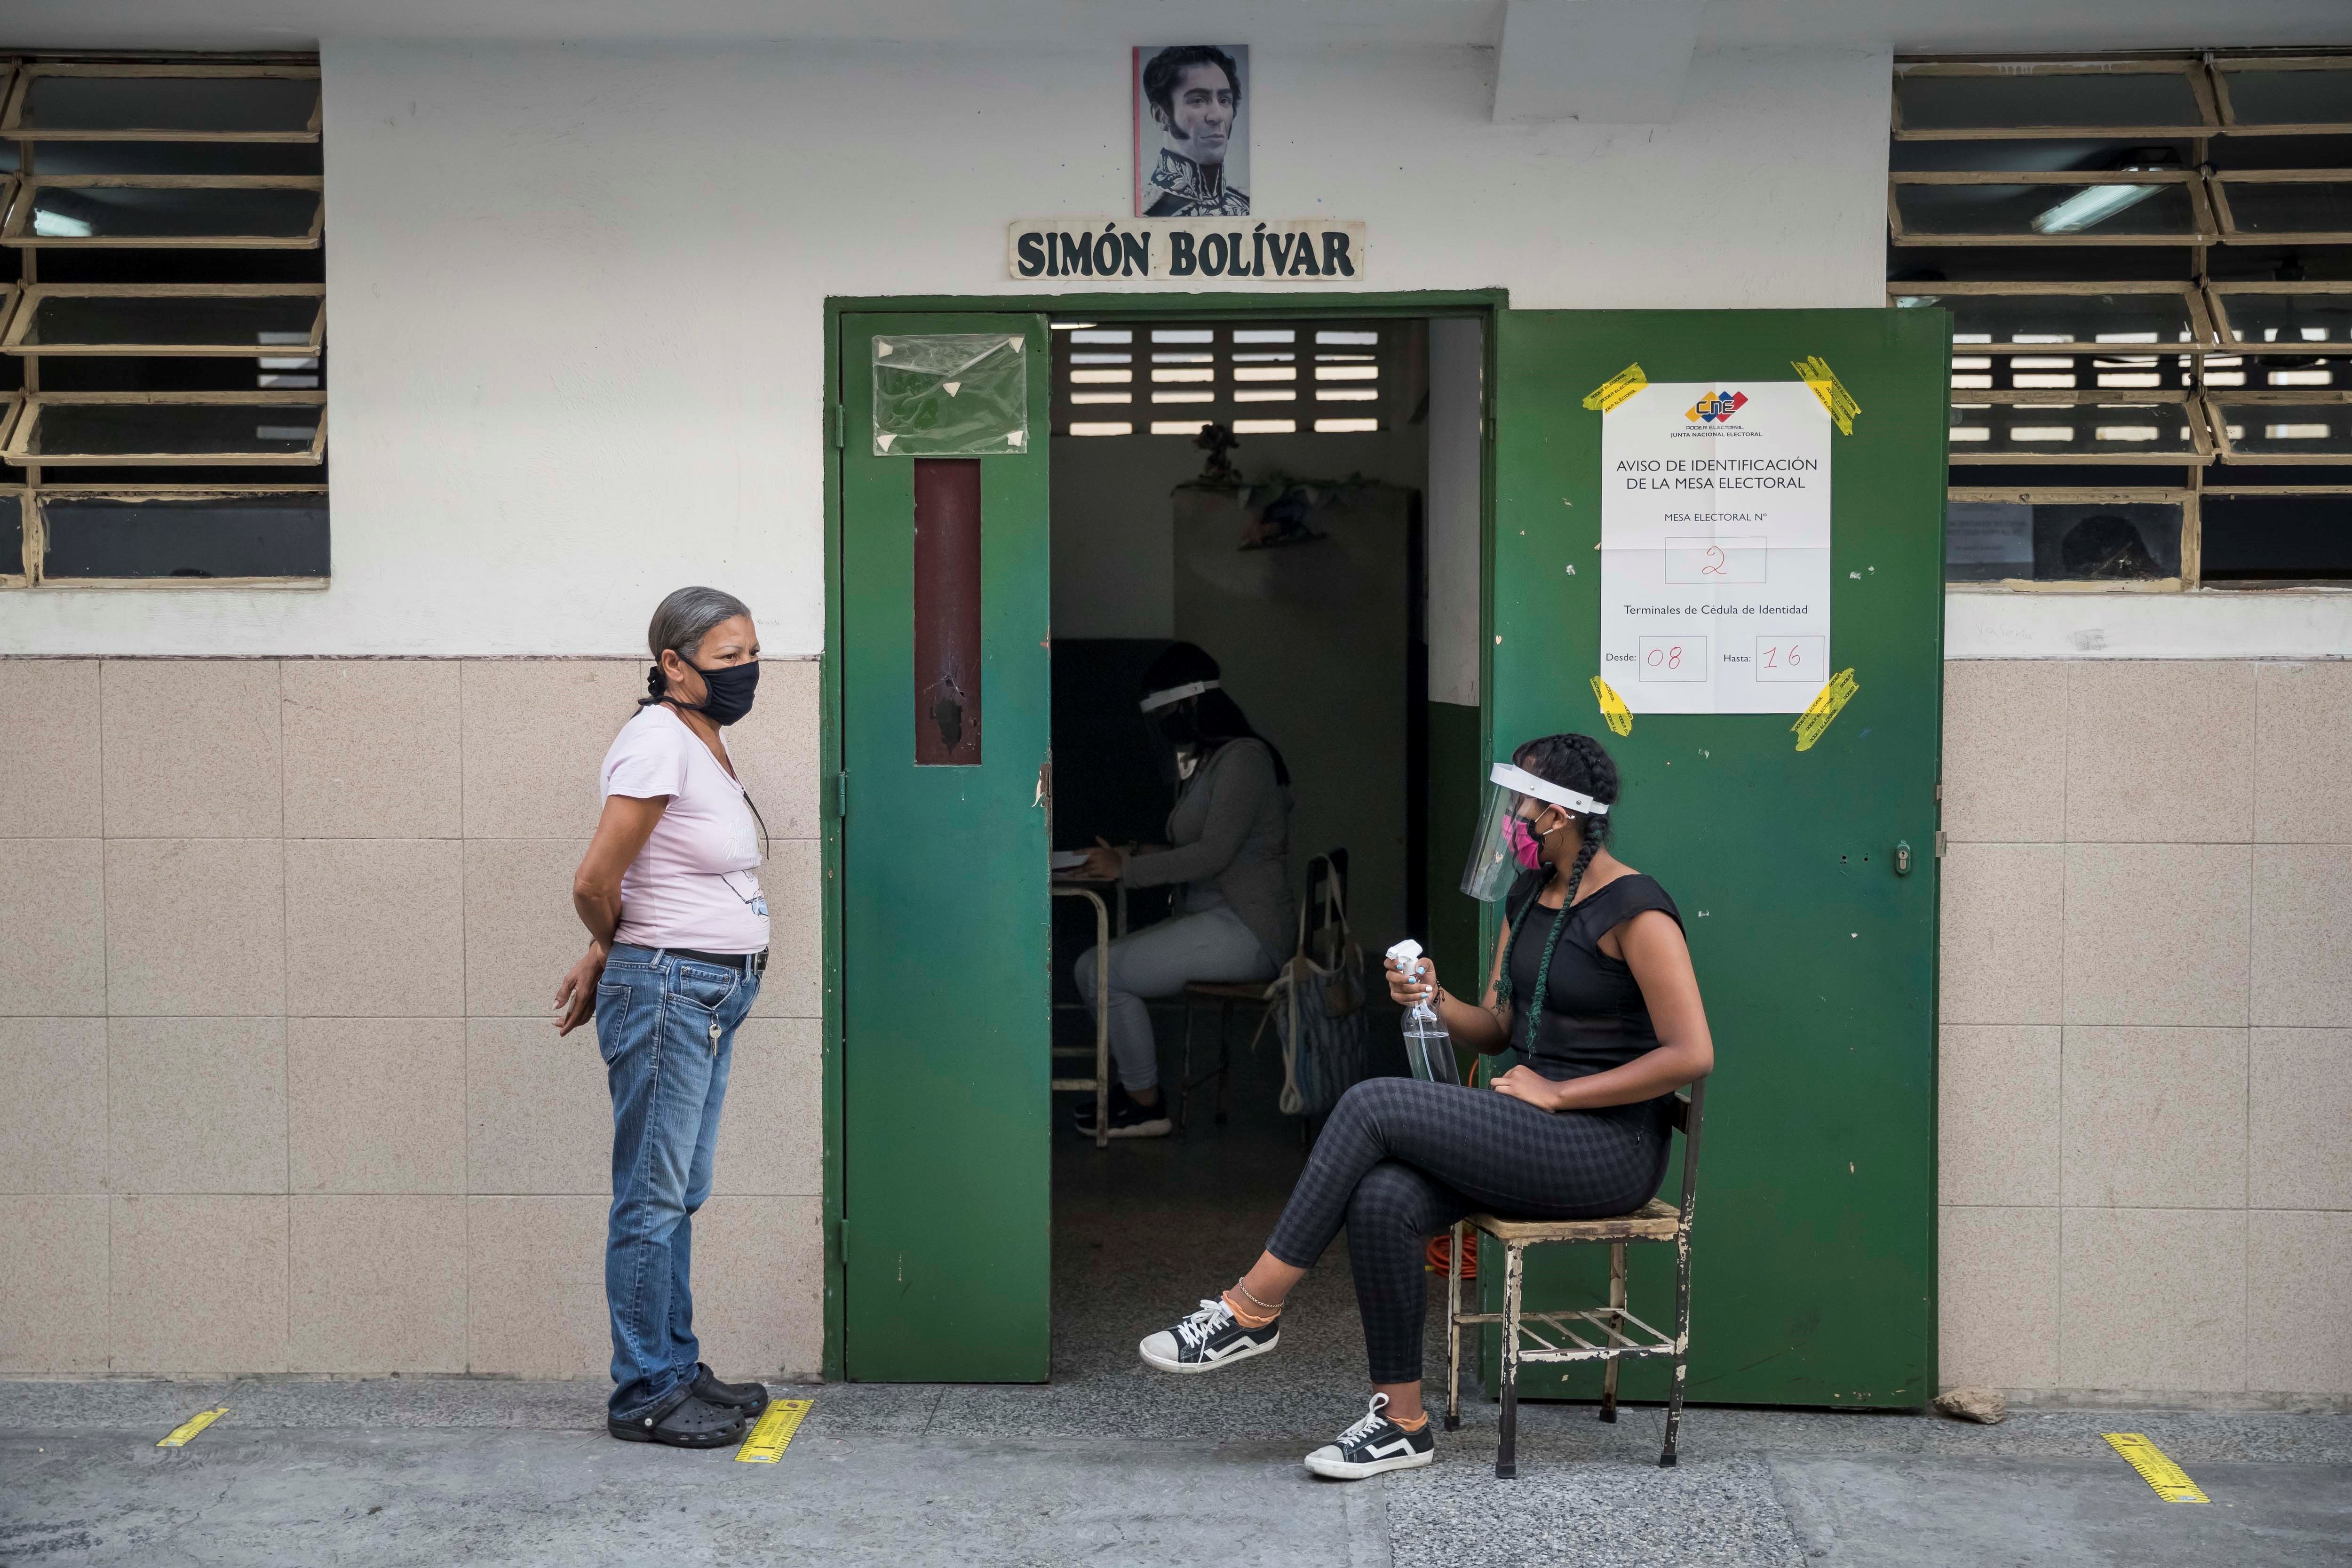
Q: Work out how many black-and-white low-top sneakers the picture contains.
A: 2